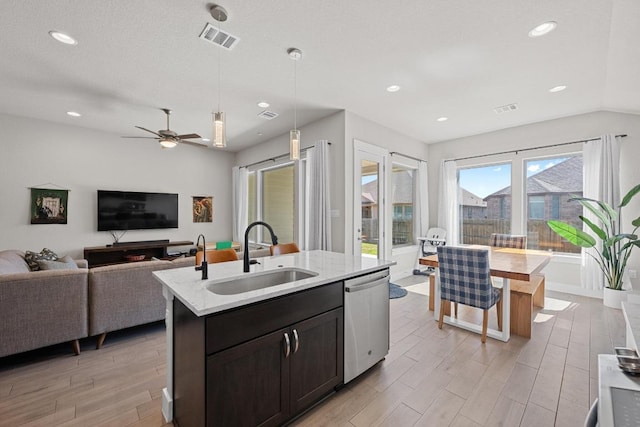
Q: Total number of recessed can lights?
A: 8